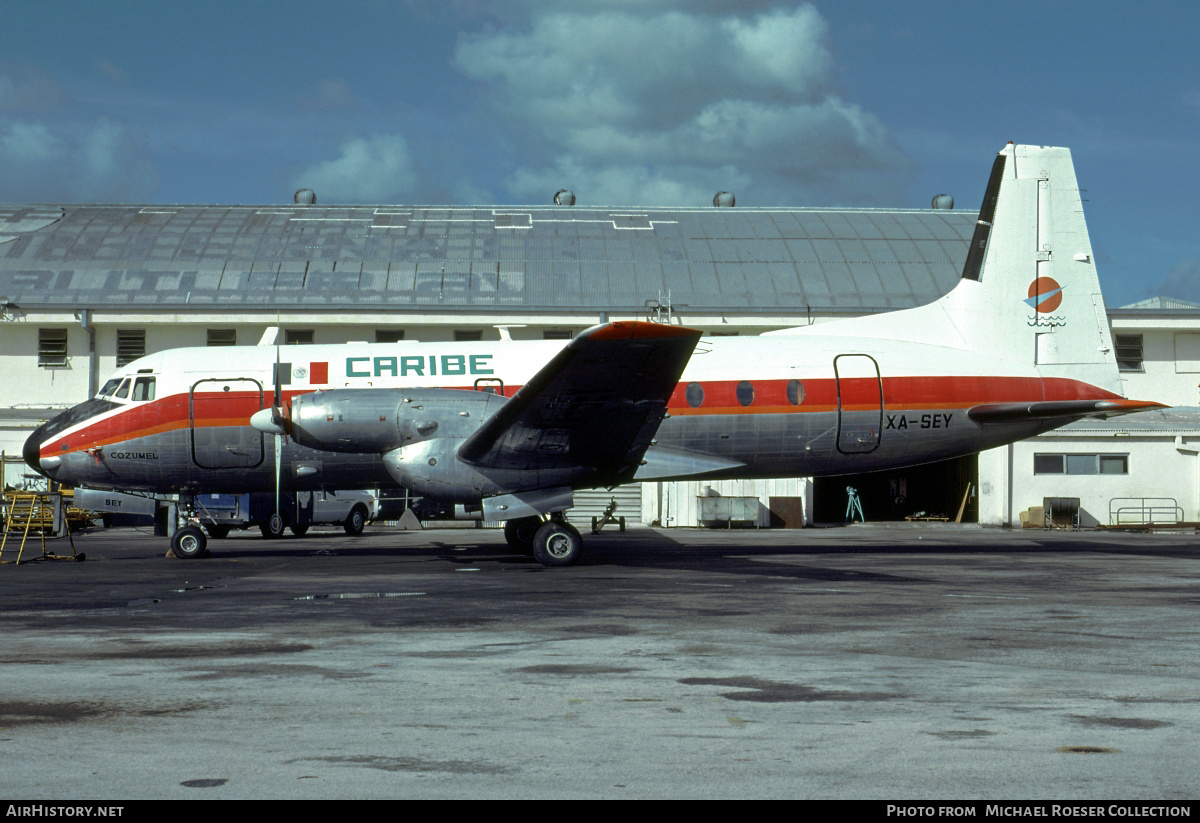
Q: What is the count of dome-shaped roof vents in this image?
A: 4